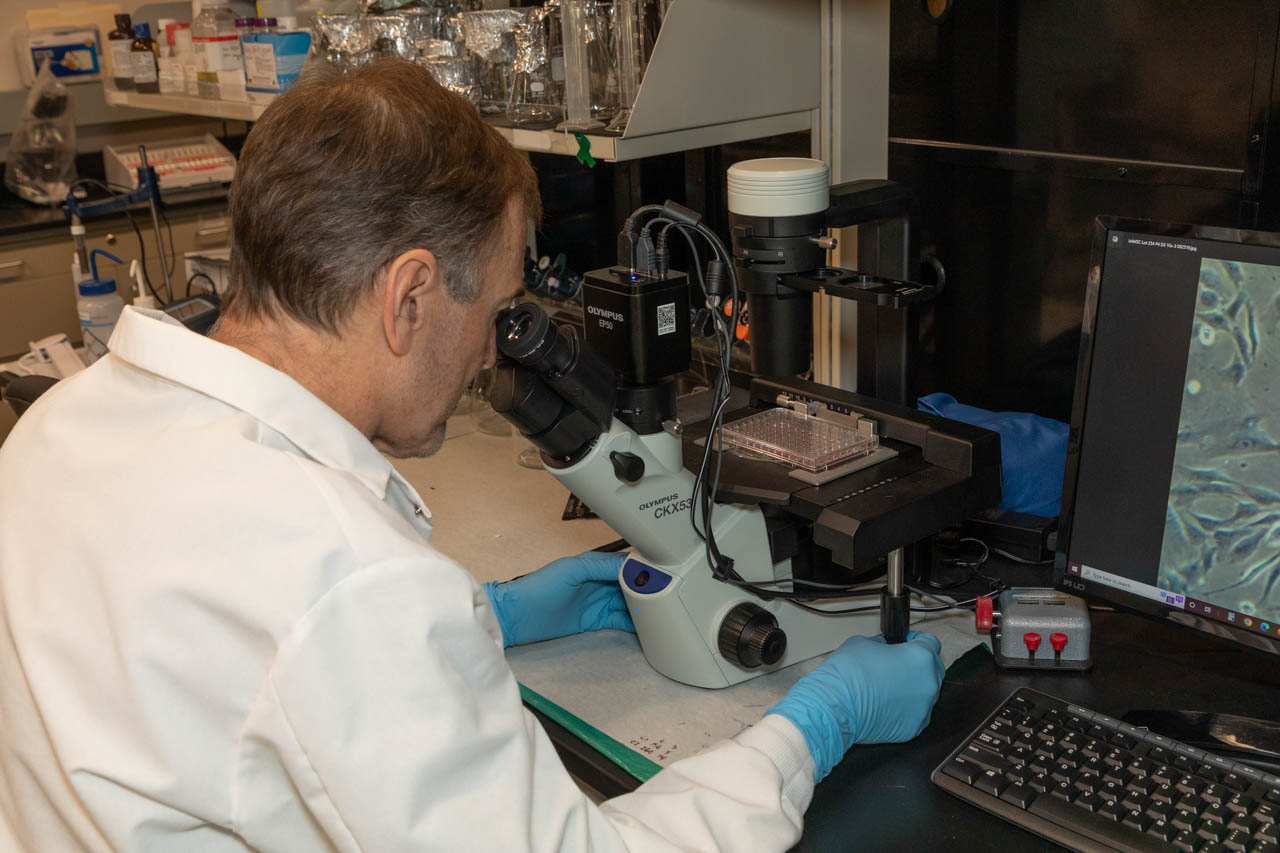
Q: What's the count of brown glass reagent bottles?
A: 2